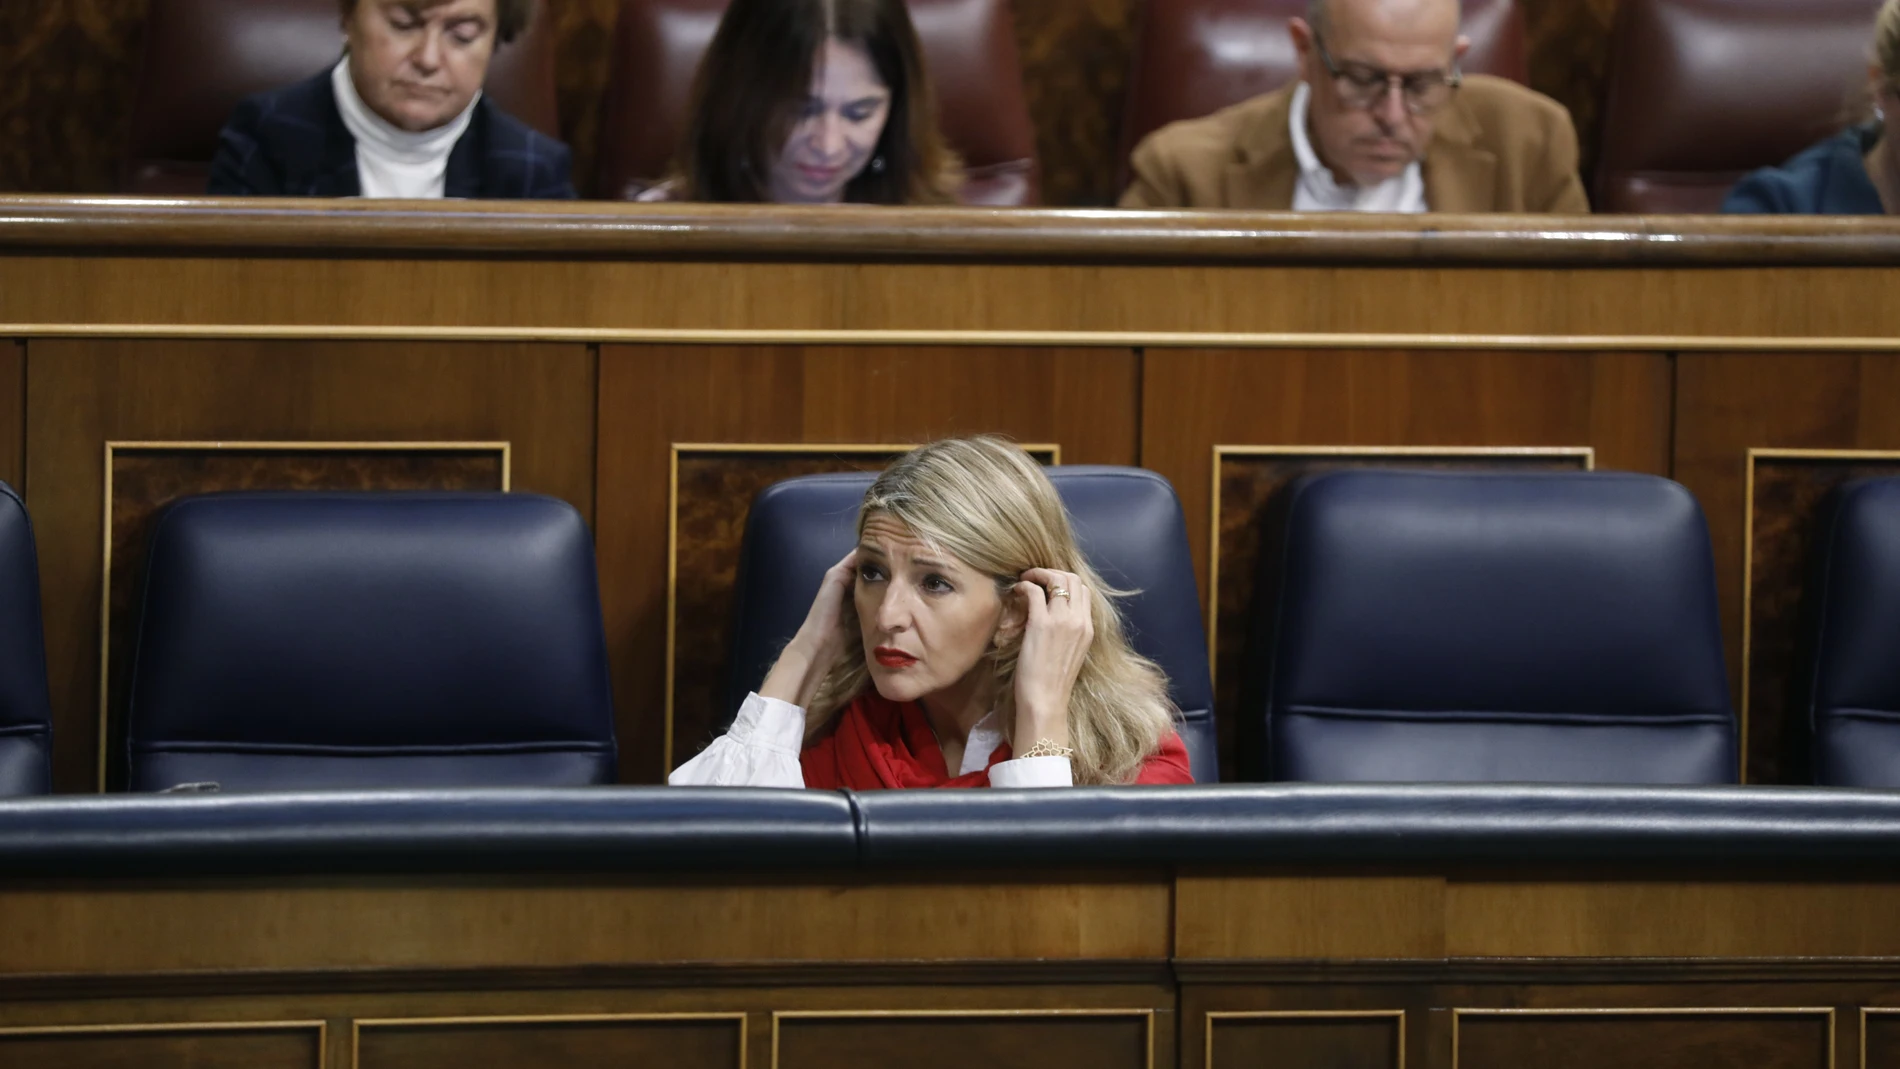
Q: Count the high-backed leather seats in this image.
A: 9